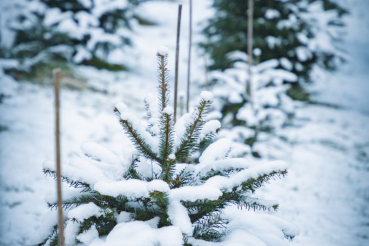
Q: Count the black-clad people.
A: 0